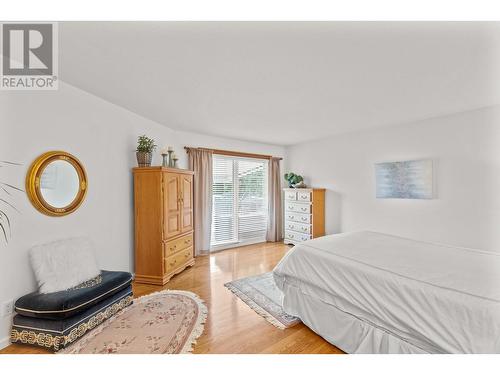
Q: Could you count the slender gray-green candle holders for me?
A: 3